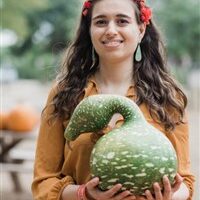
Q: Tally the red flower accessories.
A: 2